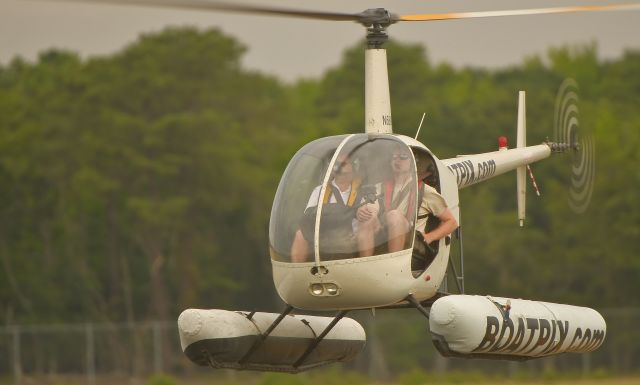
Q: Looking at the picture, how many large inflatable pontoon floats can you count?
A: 2